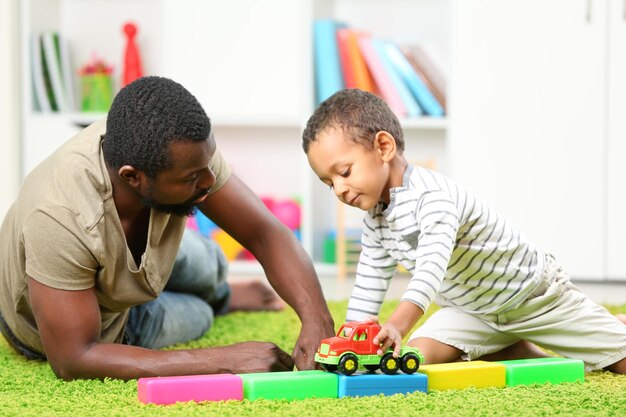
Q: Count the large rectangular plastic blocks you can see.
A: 5